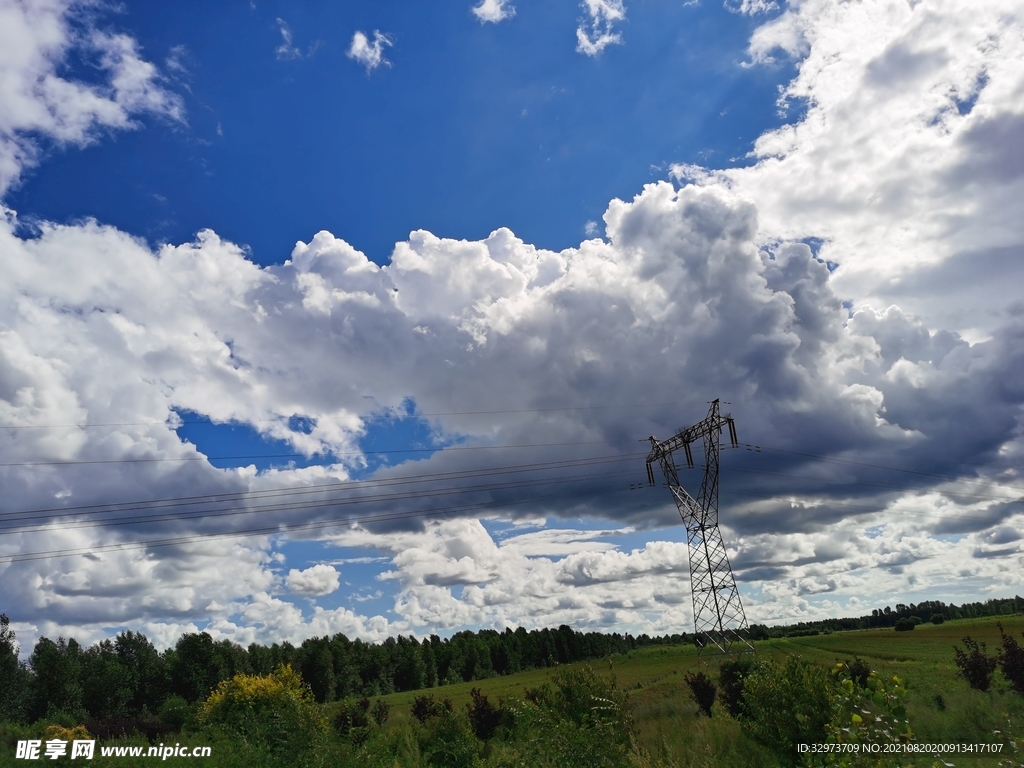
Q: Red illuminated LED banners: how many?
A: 0